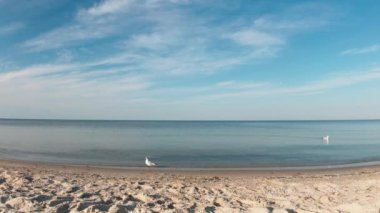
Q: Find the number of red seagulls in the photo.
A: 0